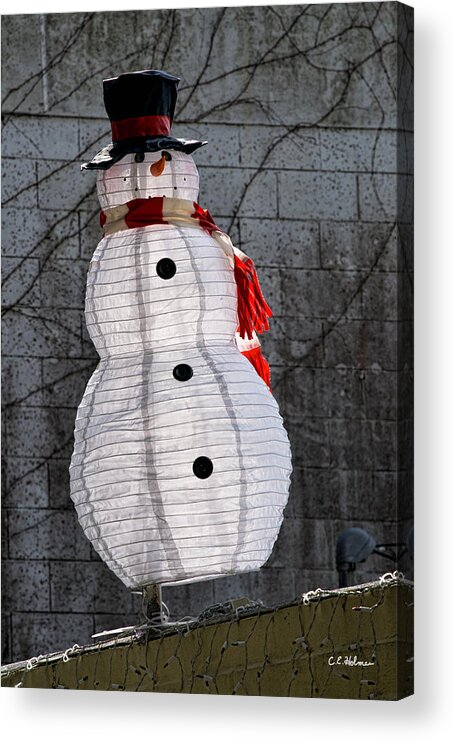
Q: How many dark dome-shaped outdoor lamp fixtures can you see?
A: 1